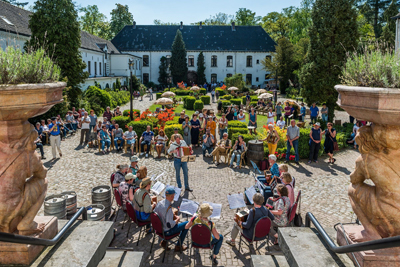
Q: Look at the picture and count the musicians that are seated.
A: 11